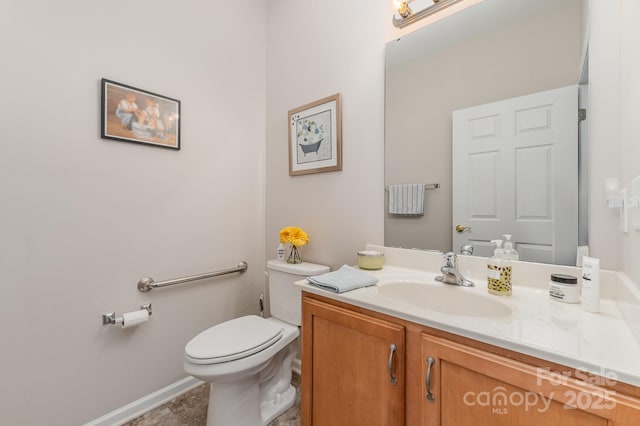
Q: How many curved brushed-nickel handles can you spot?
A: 2